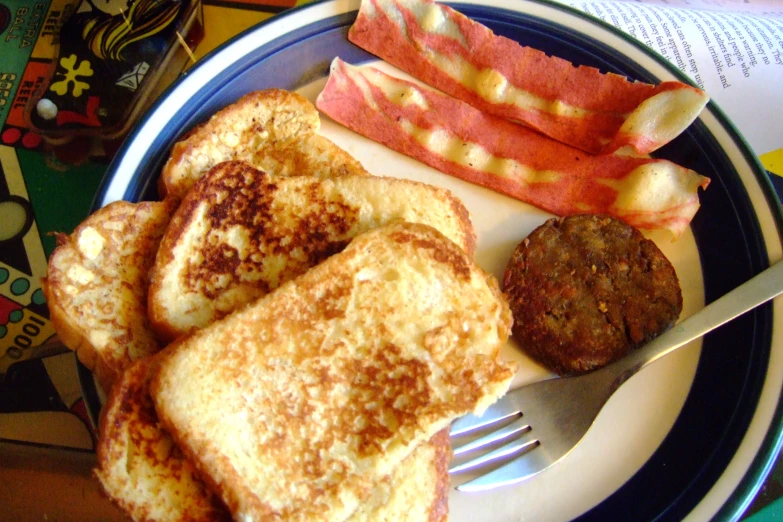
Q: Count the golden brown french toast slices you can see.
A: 5